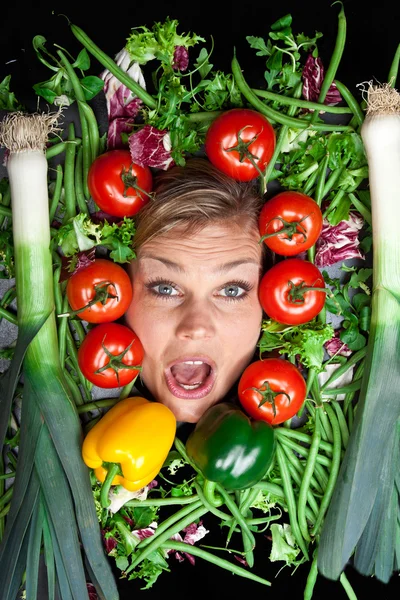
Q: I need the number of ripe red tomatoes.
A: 7